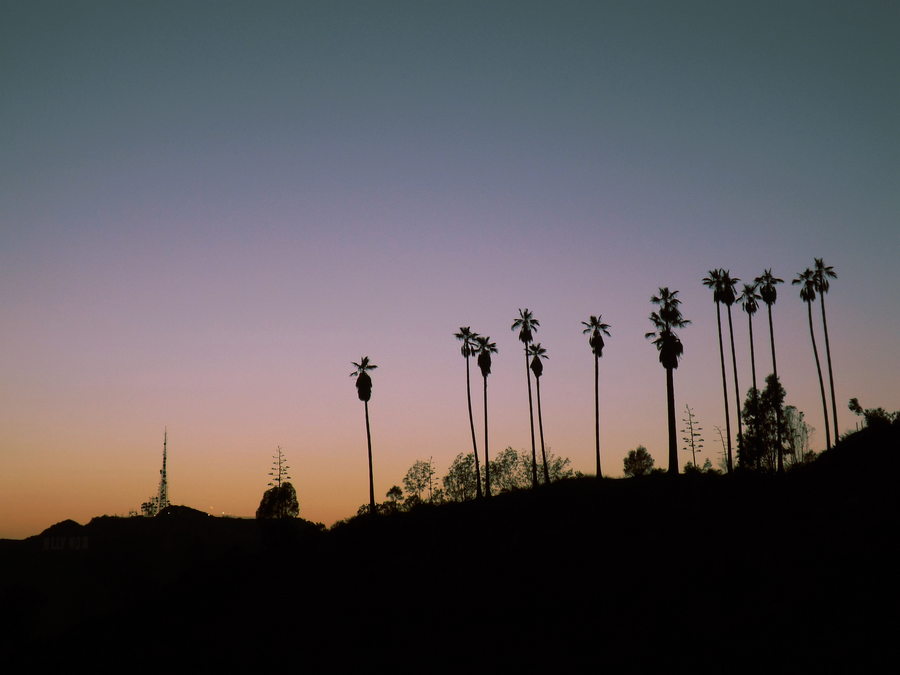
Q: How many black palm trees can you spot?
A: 13